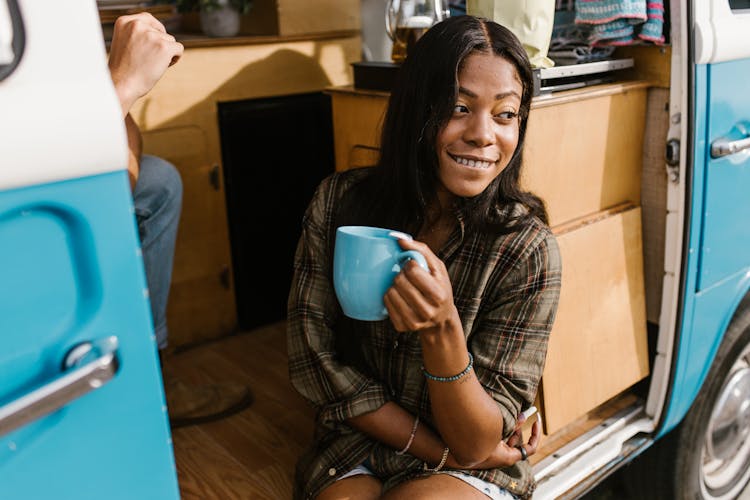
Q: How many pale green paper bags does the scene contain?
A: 1